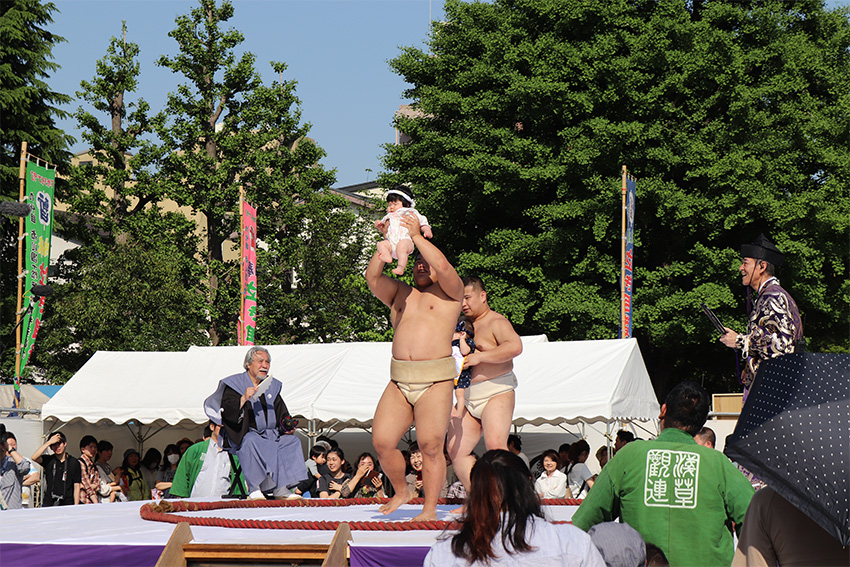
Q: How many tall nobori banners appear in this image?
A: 3